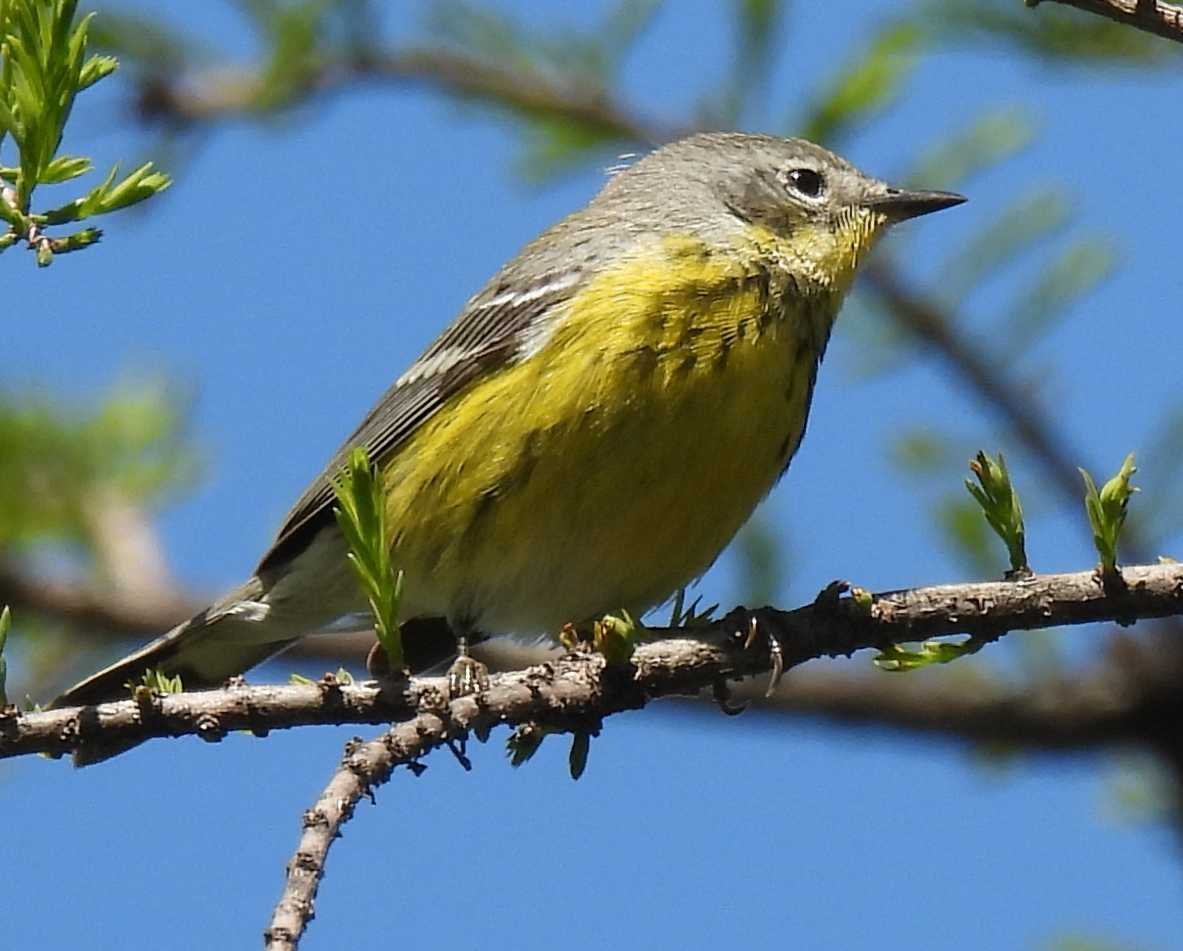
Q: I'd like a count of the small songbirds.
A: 1